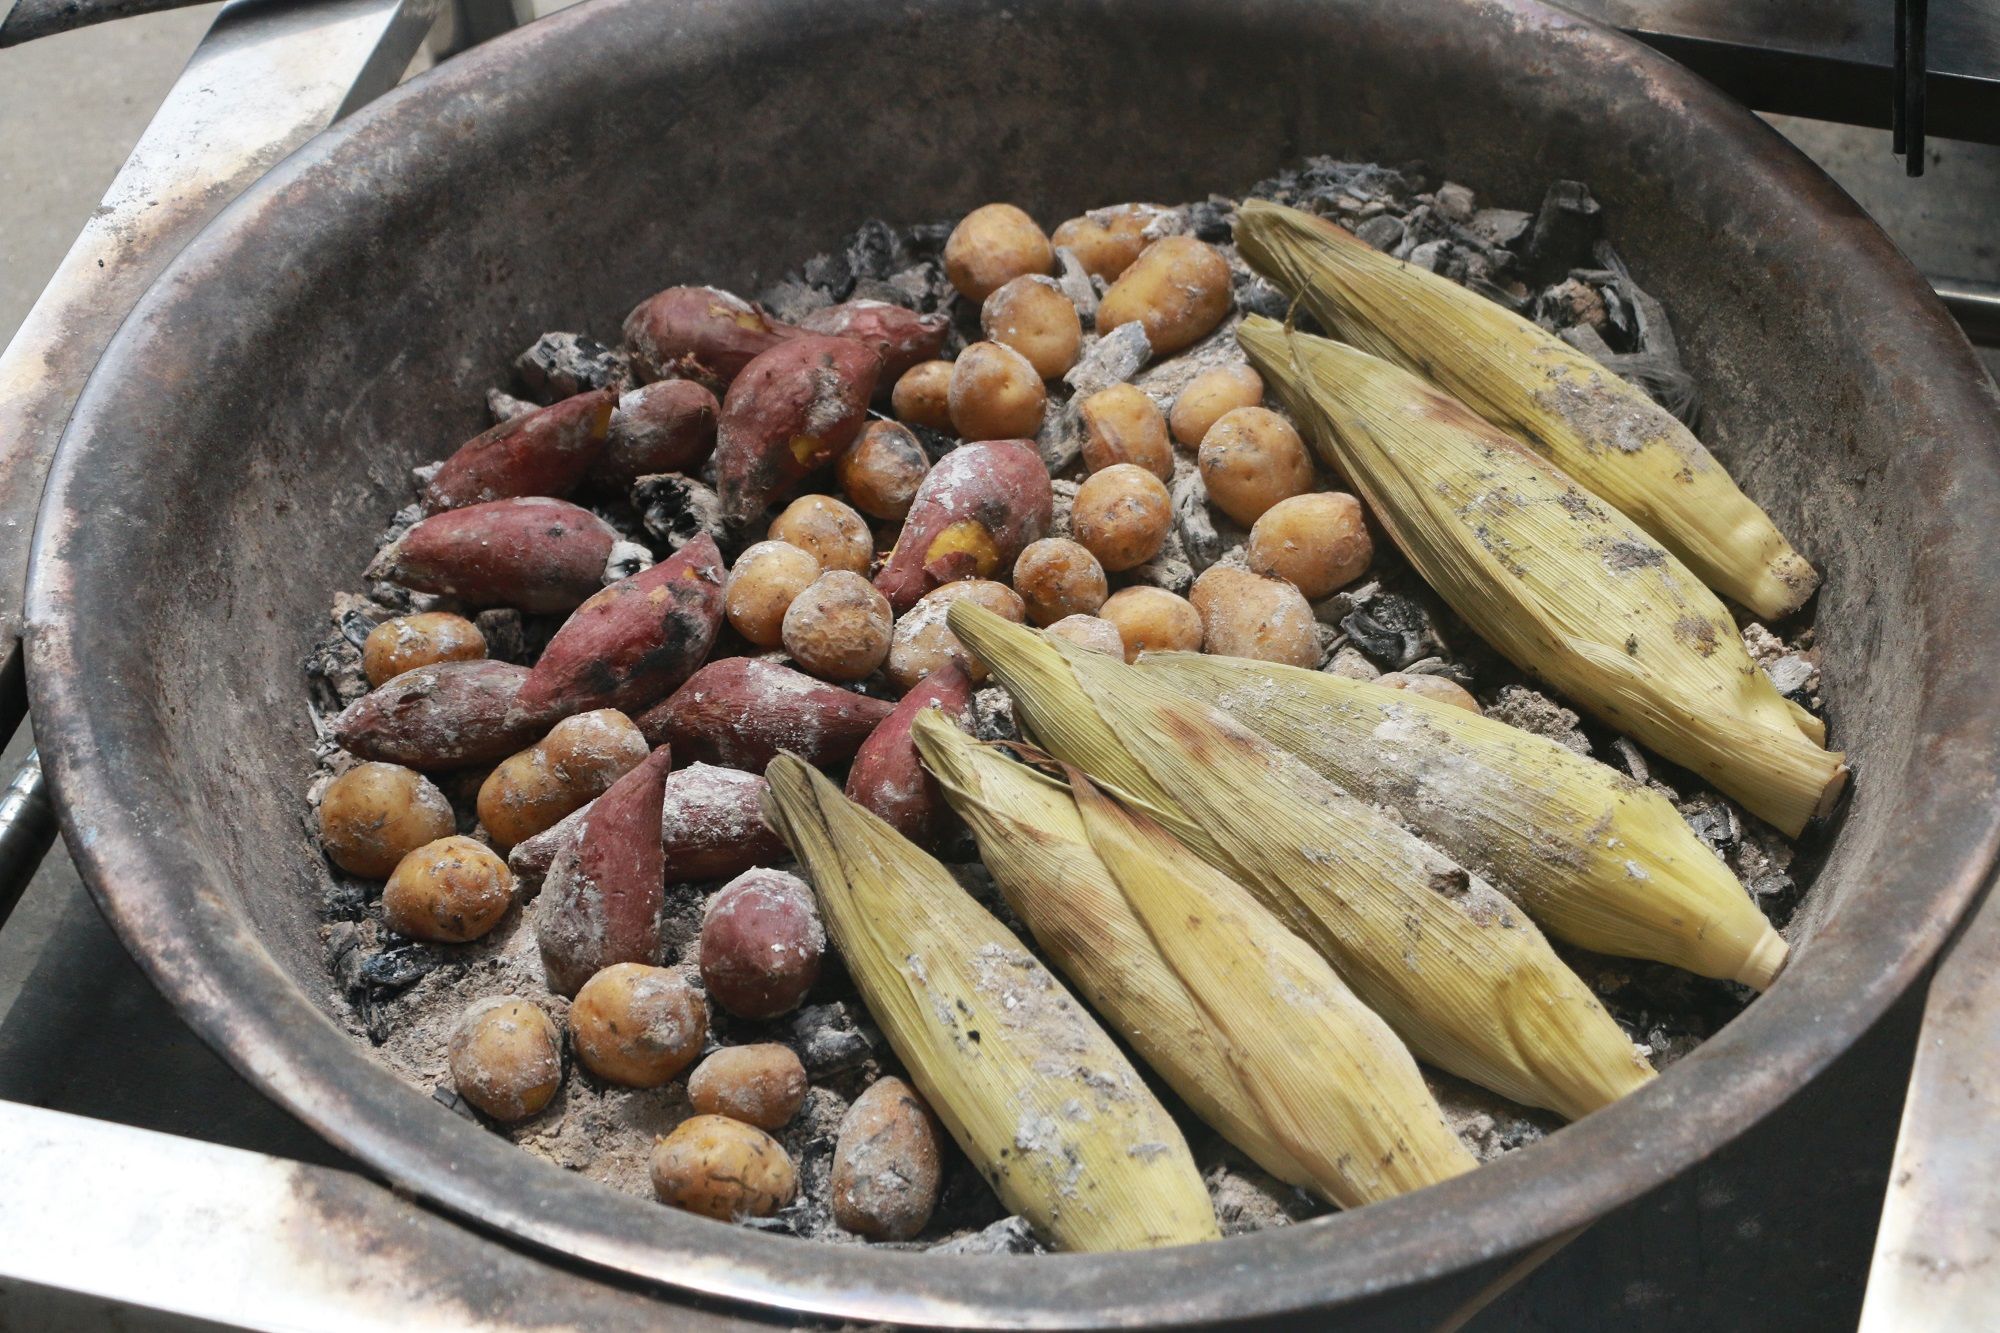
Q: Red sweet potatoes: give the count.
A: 14